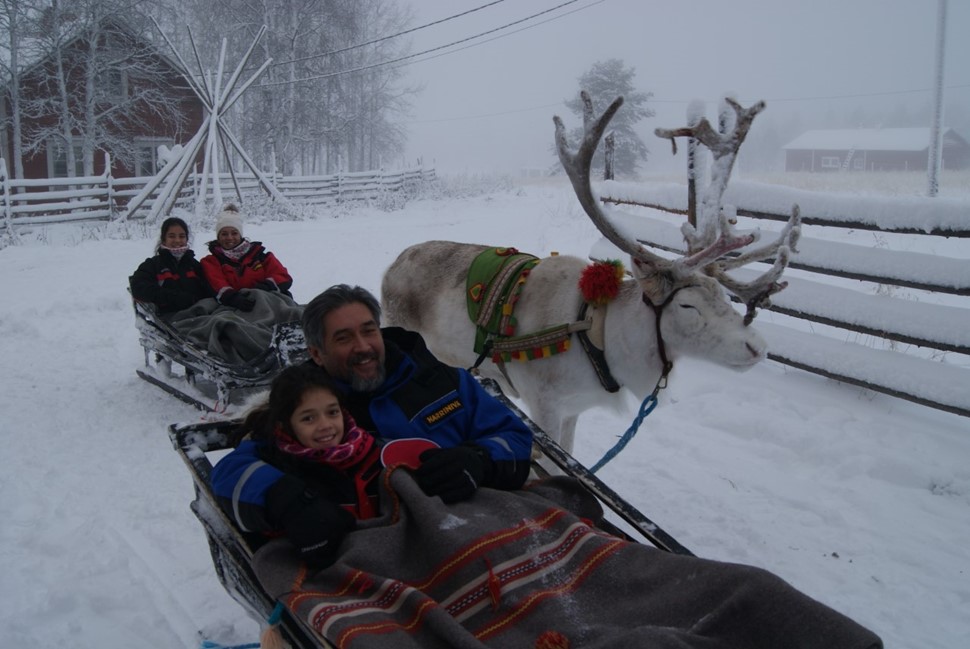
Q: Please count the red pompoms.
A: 2